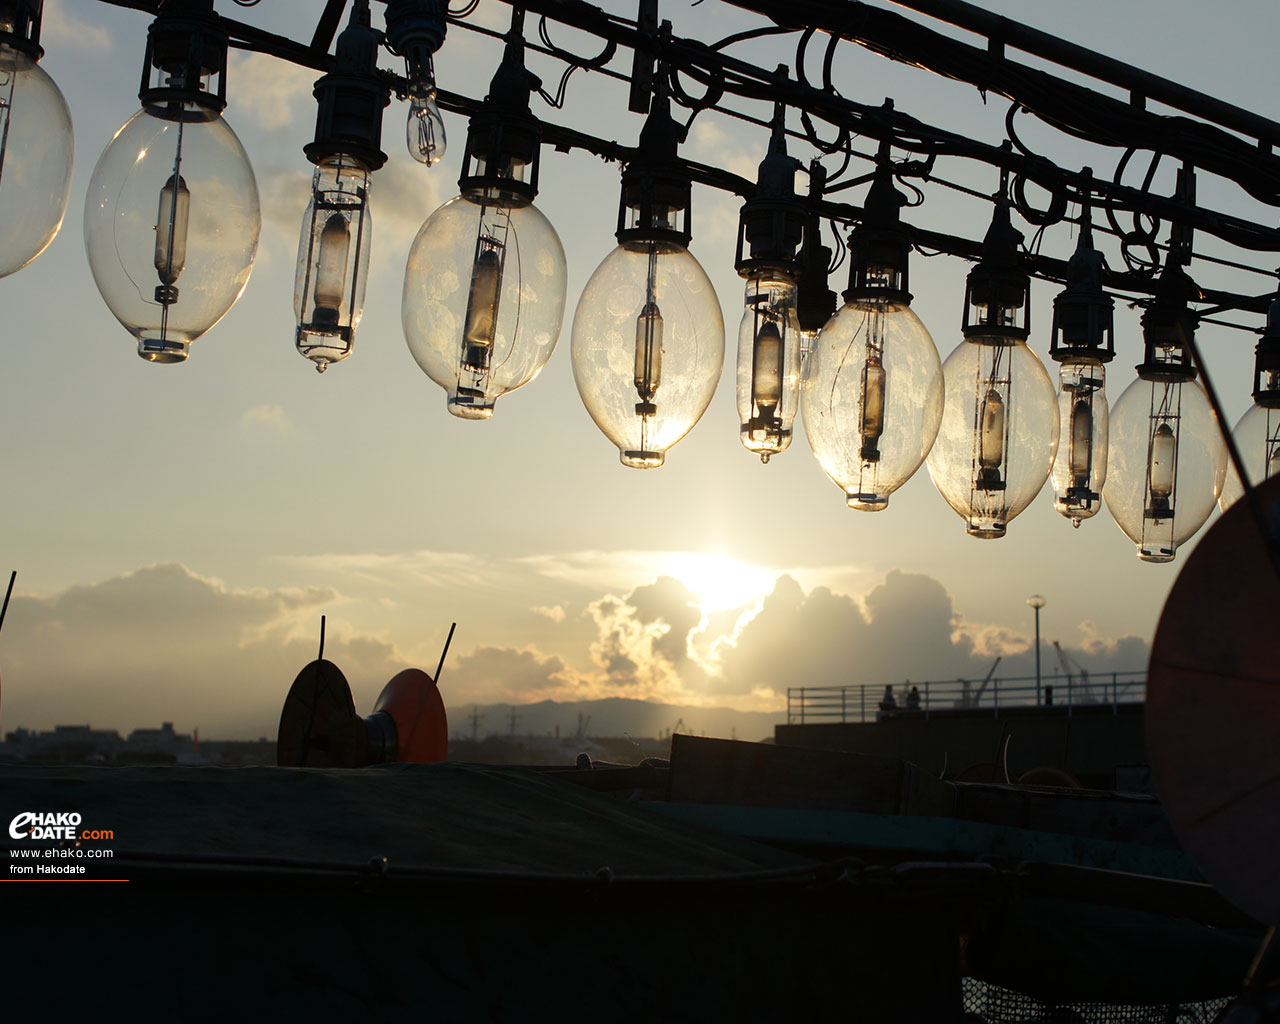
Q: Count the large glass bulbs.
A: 8